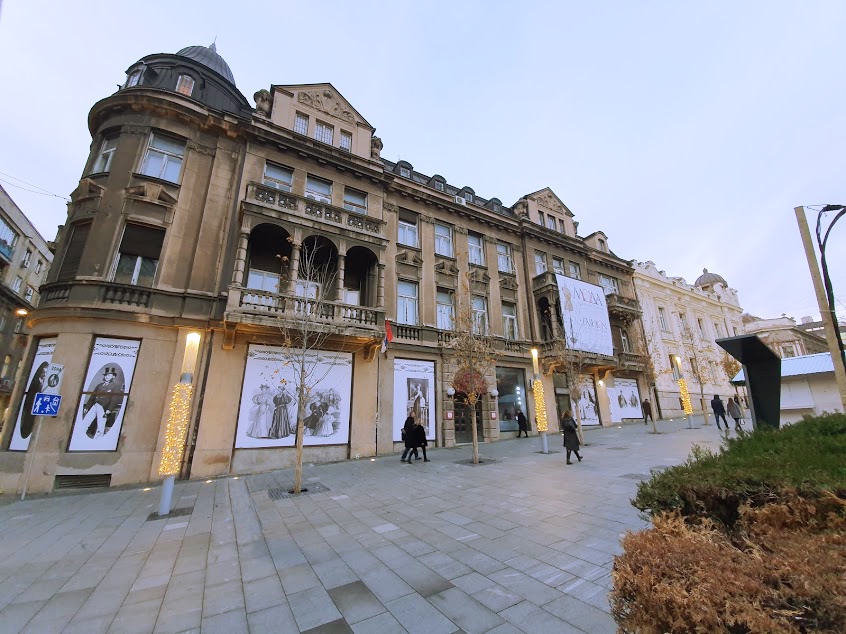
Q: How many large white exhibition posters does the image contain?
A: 7